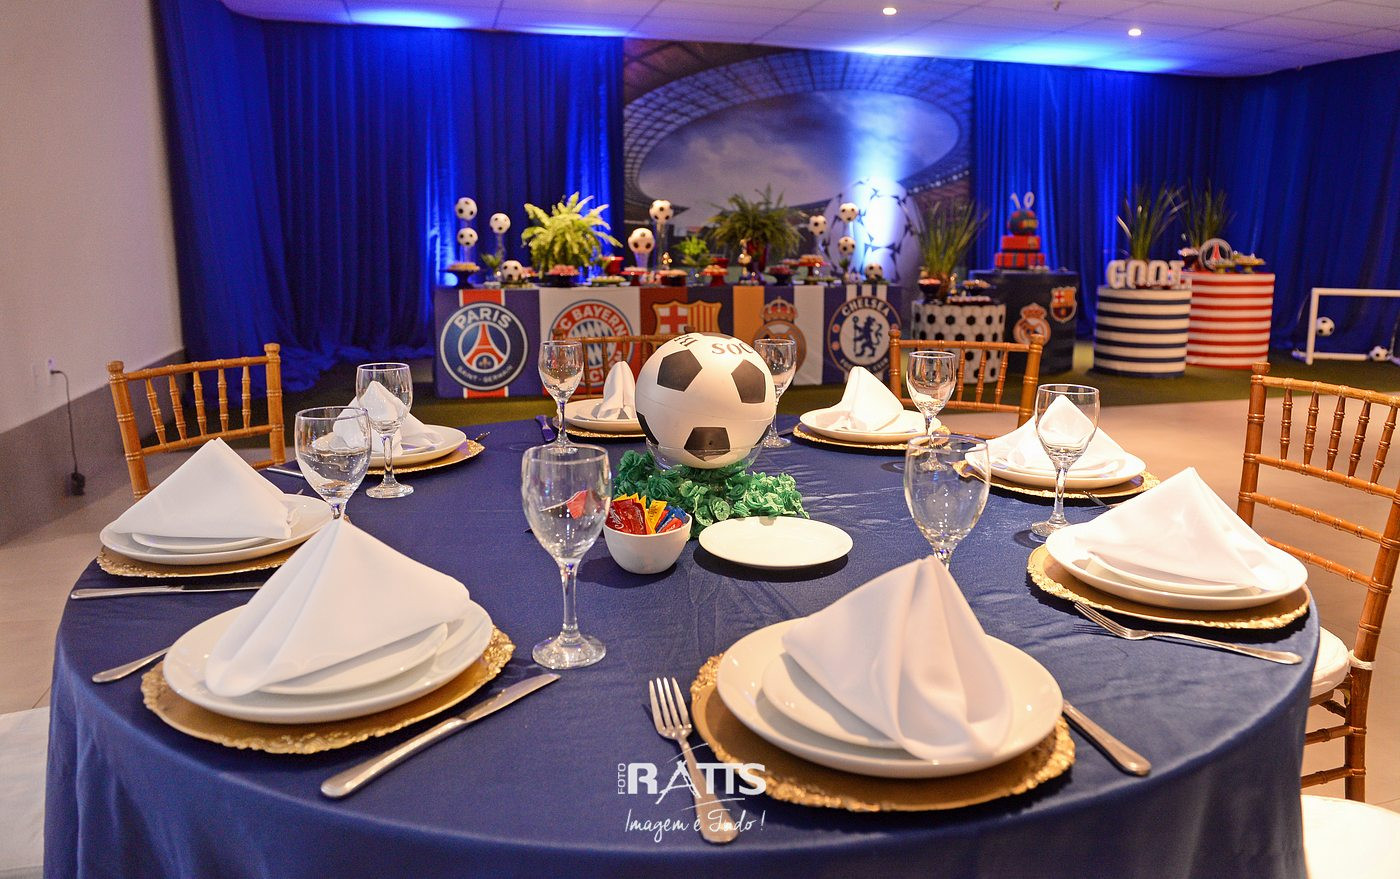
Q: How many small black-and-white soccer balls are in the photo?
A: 12